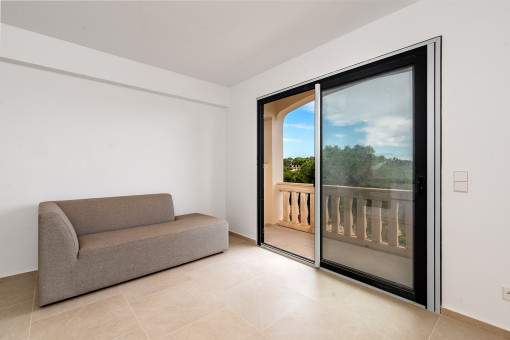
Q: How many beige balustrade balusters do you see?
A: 11